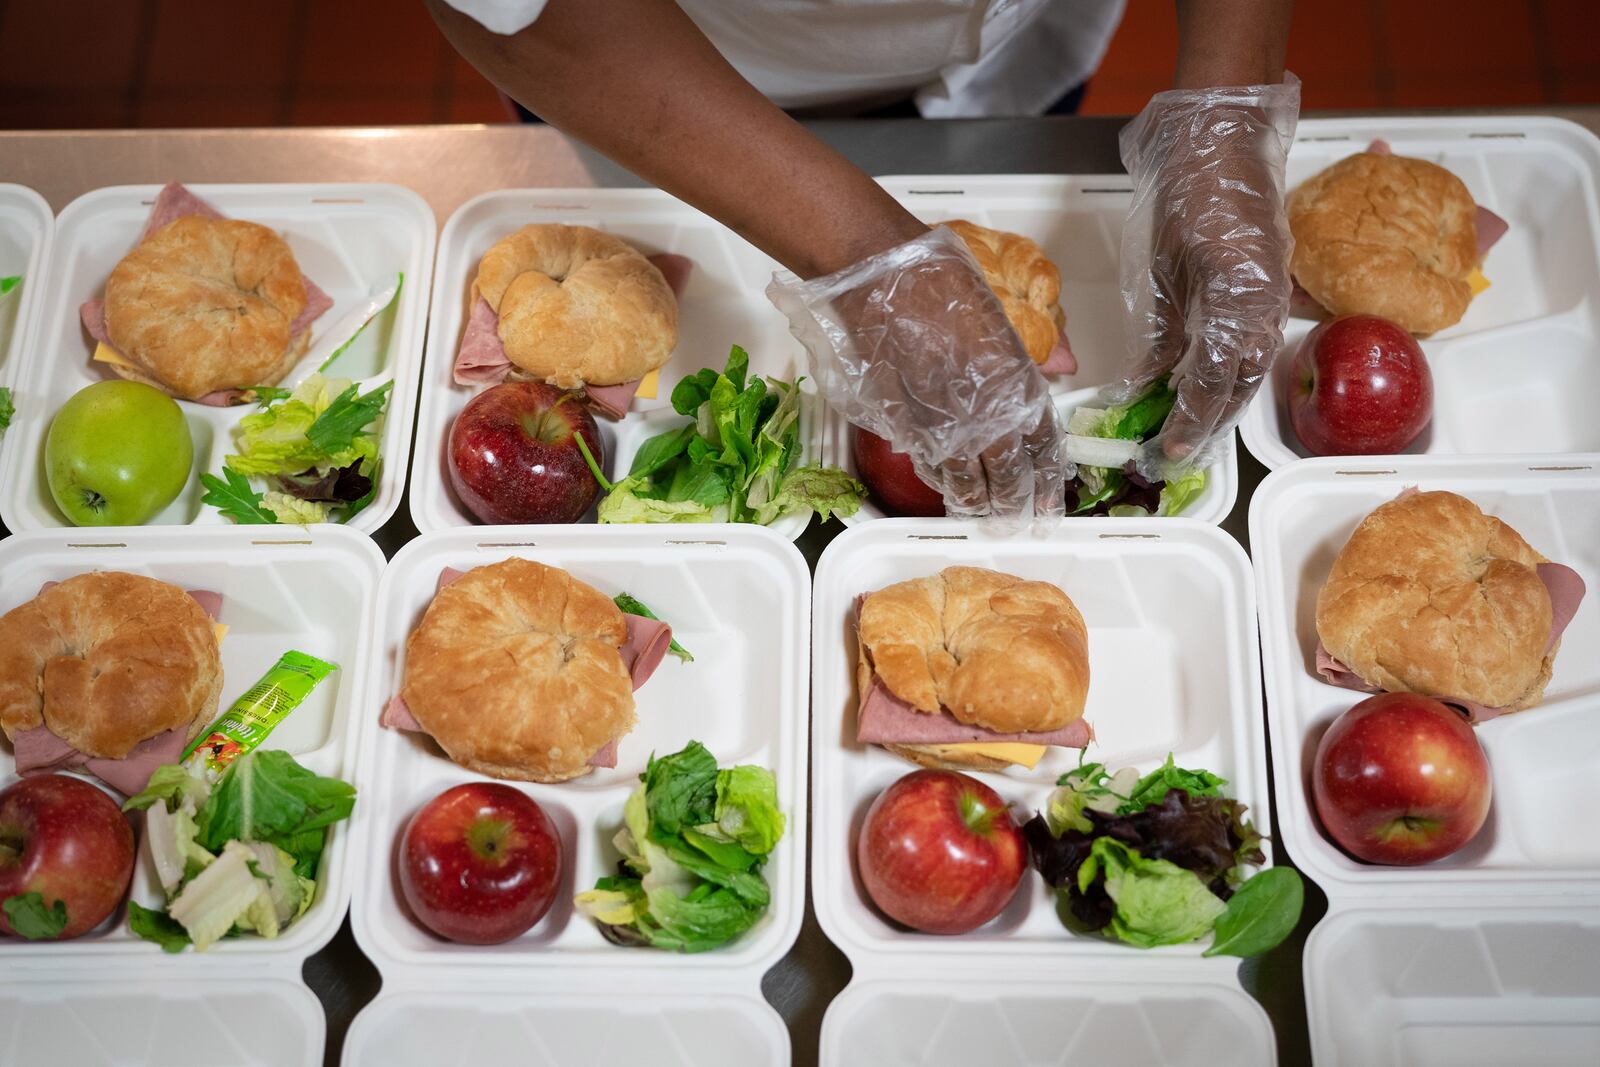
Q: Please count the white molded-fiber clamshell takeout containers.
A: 9